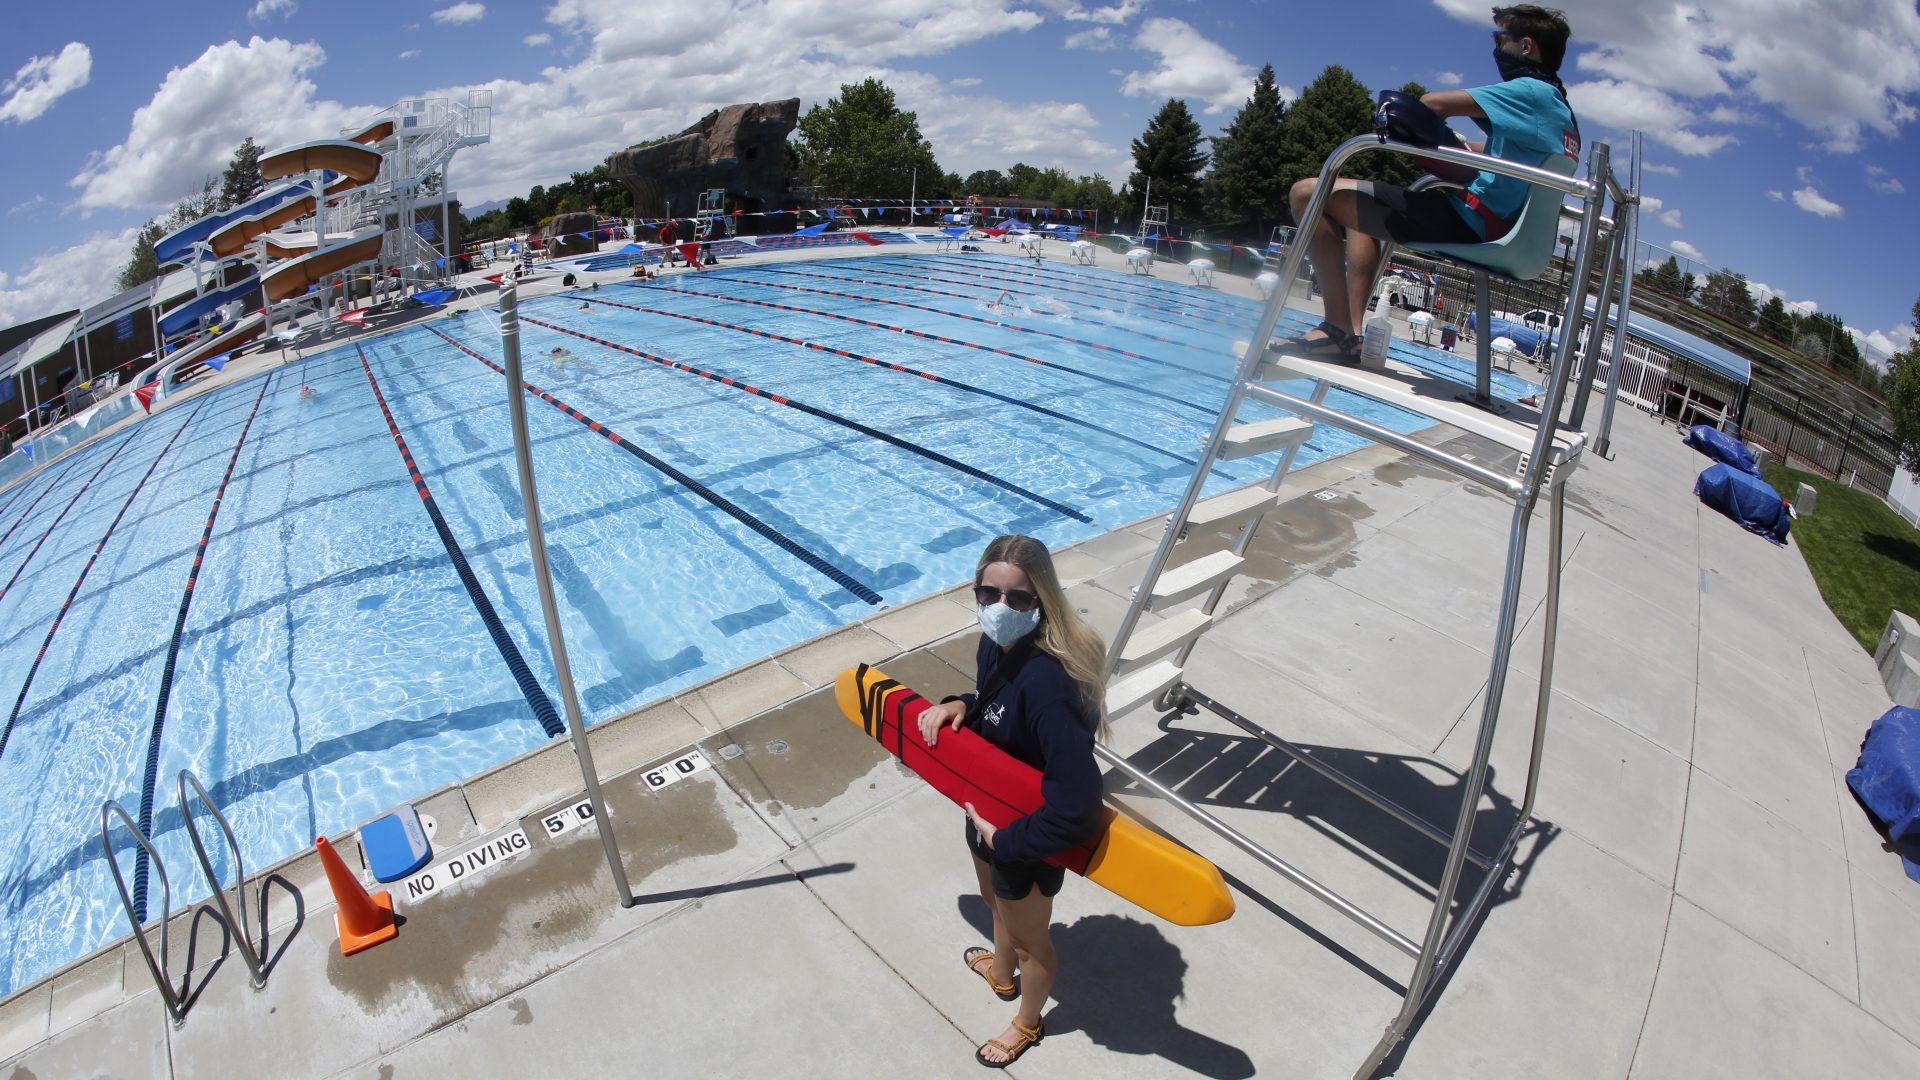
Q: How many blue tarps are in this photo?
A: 3